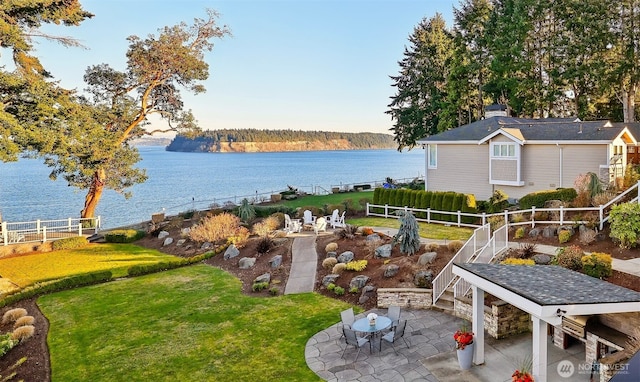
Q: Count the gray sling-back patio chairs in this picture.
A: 4